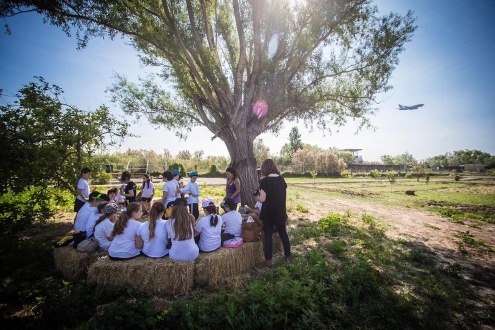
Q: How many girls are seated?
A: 5